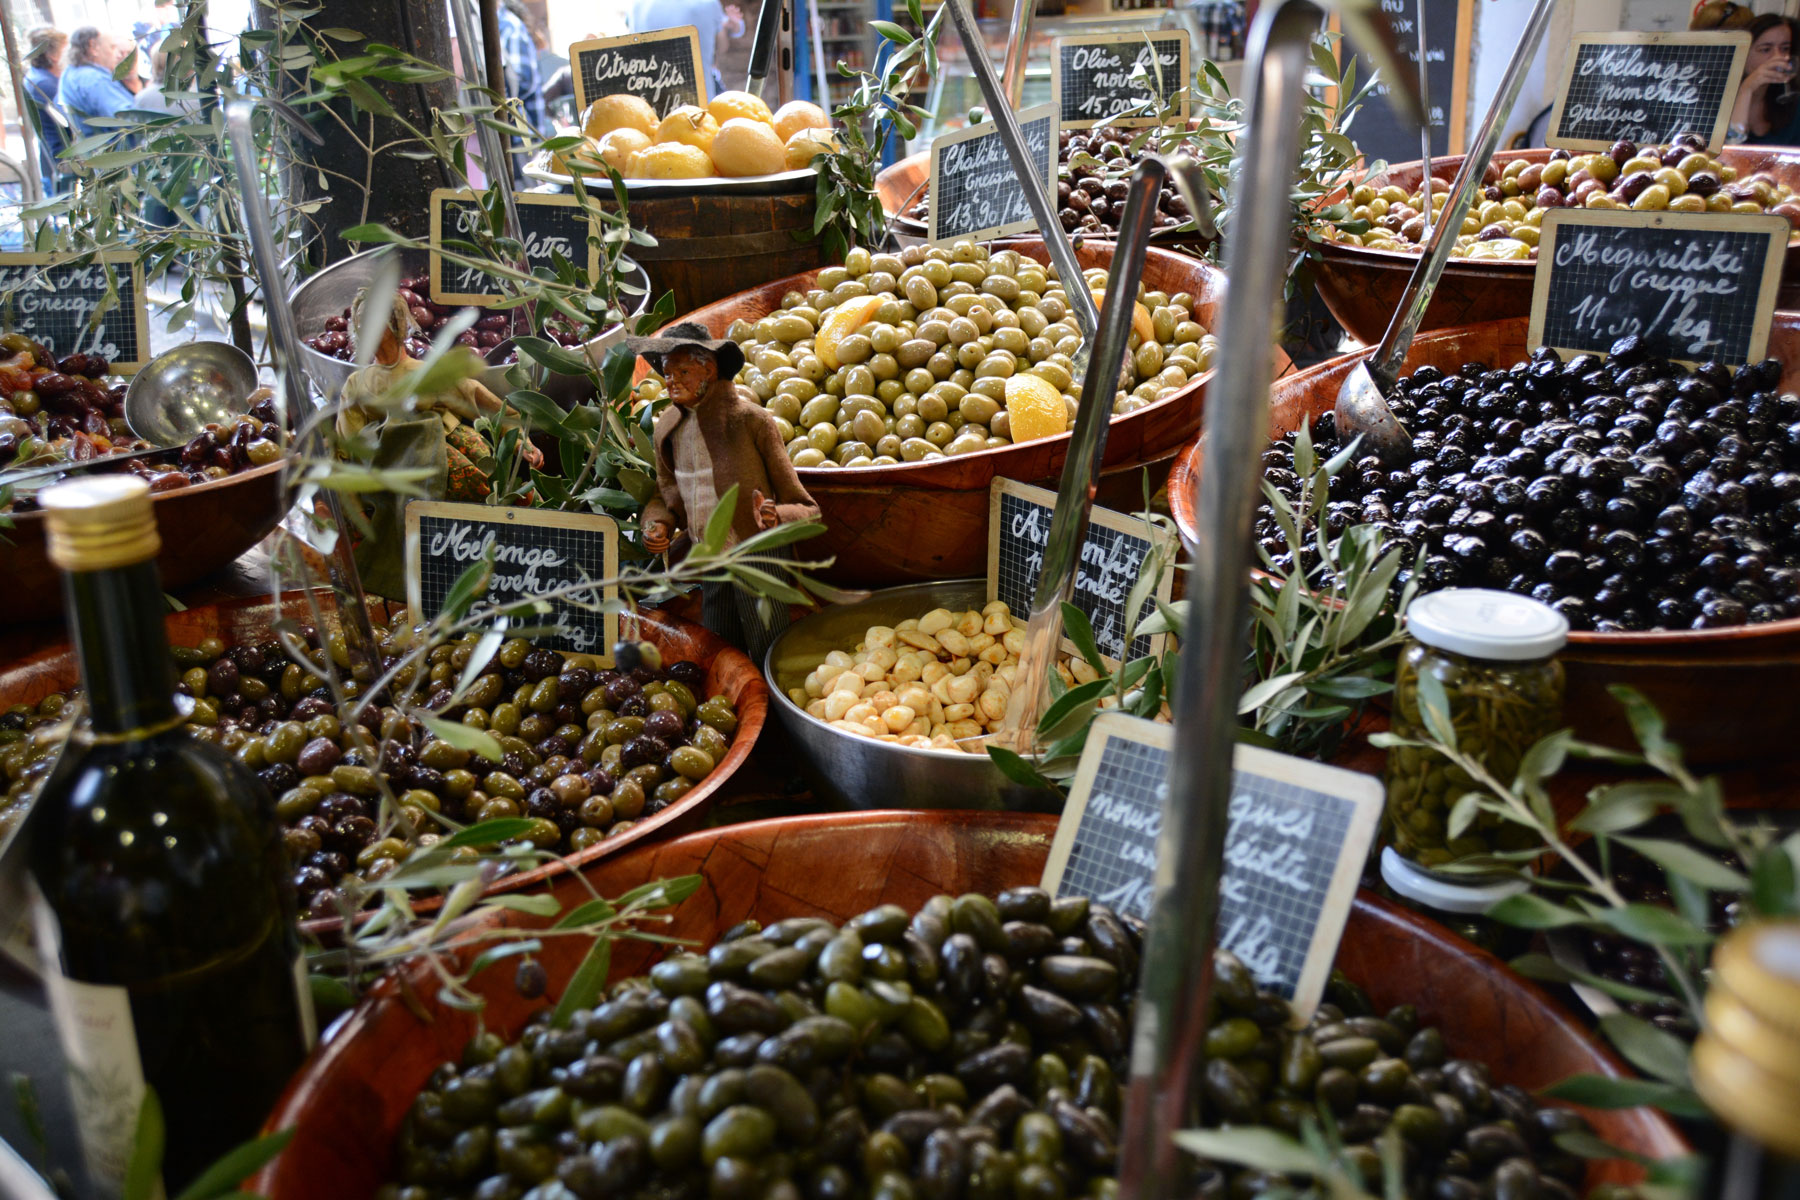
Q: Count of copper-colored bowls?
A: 7